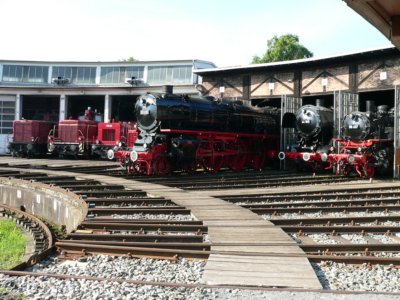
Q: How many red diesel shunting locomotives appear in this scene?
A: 3